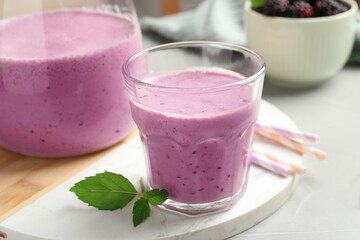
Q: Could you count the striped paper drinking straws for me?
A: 4